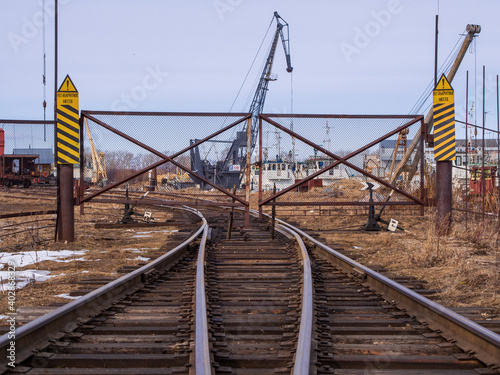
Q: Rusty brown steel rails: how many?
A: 4